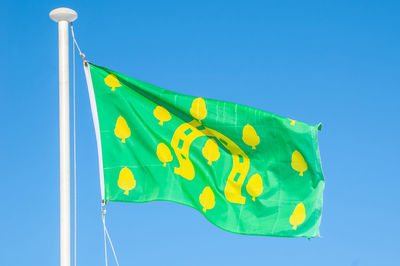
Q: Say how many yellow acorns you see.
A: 13